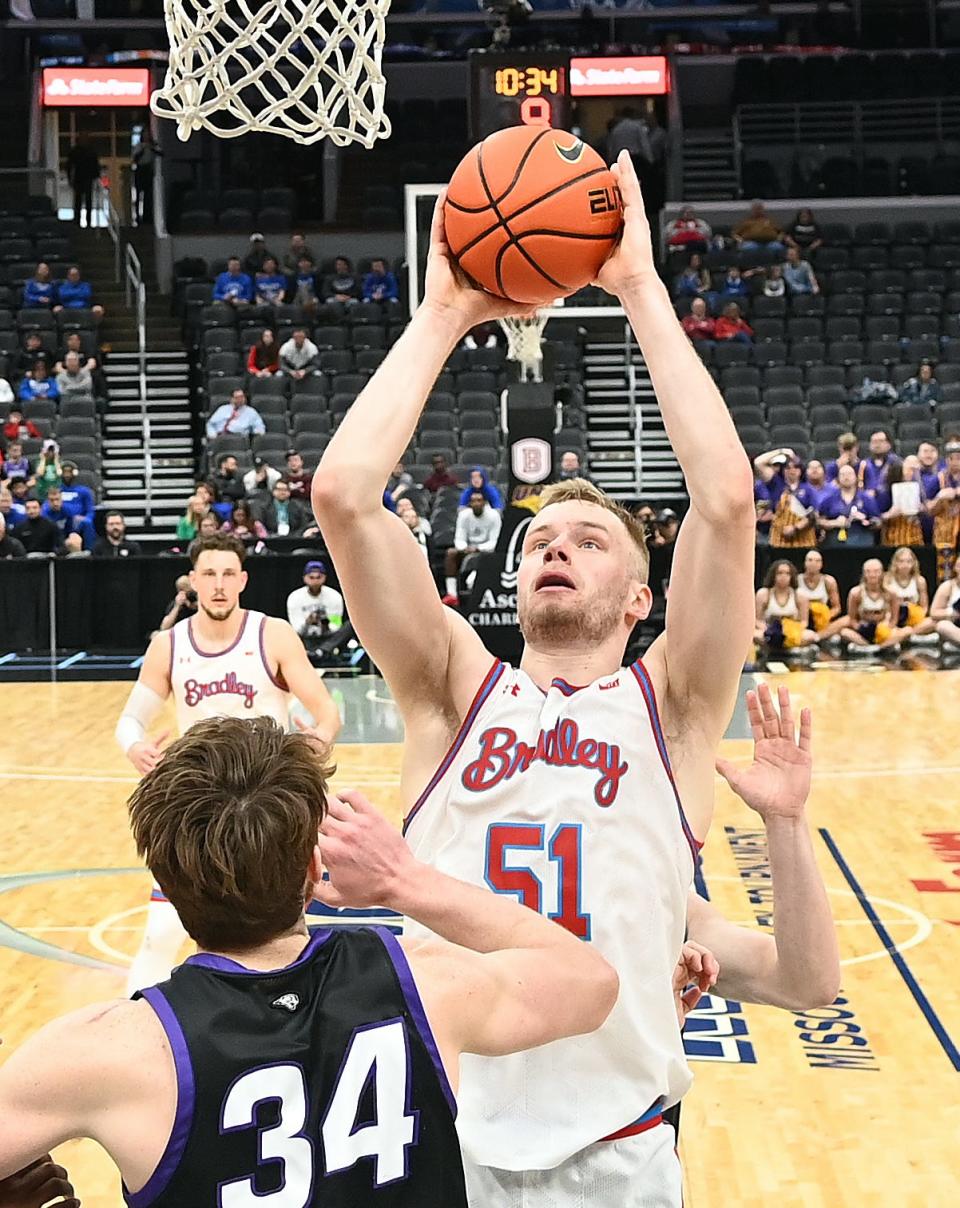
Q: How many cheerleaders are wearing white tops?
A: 5